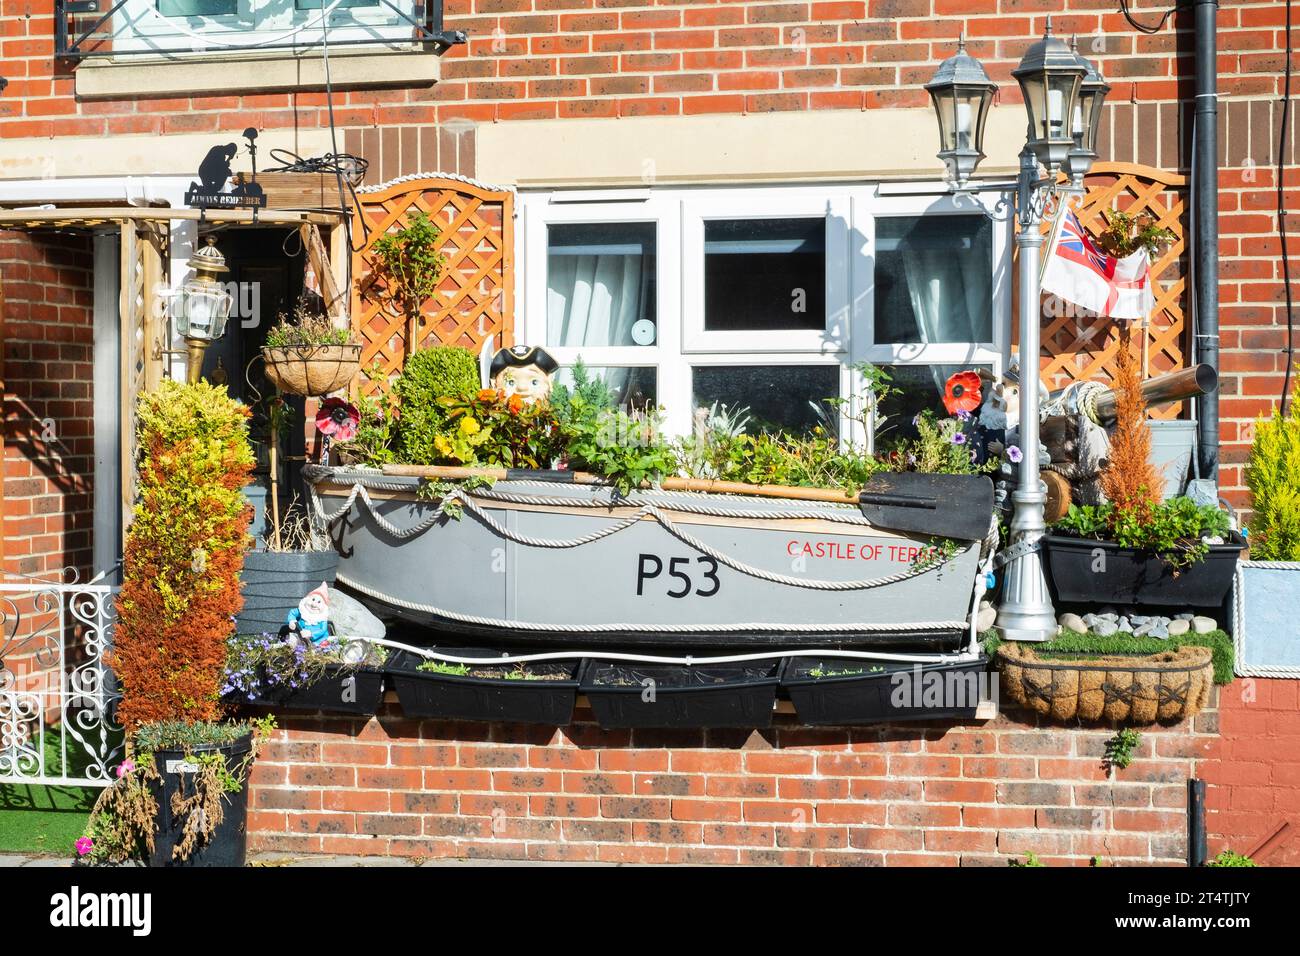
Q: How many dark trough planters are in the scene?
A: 5